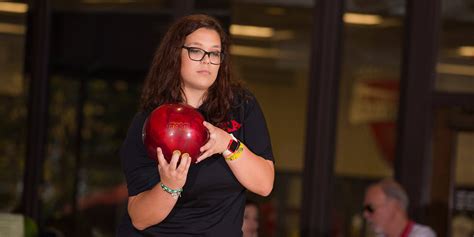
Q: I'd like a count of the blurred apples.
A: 0